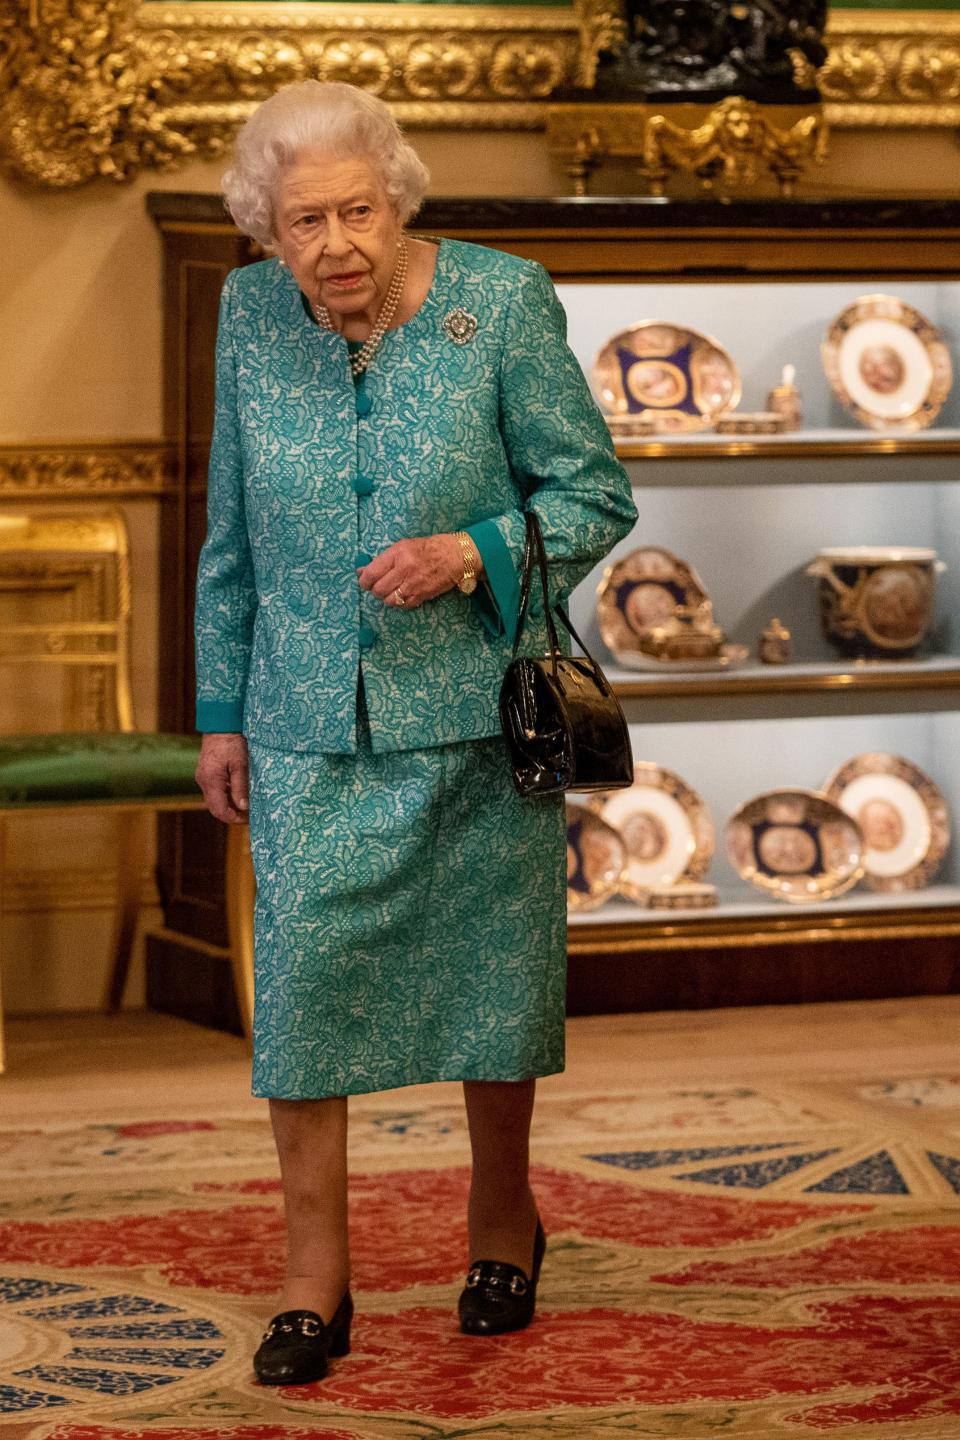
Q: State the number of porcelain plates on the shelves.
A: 7